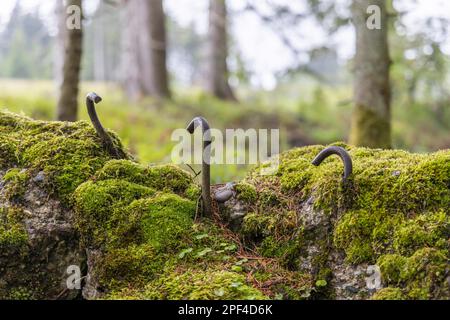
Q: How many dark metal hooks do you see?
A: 3